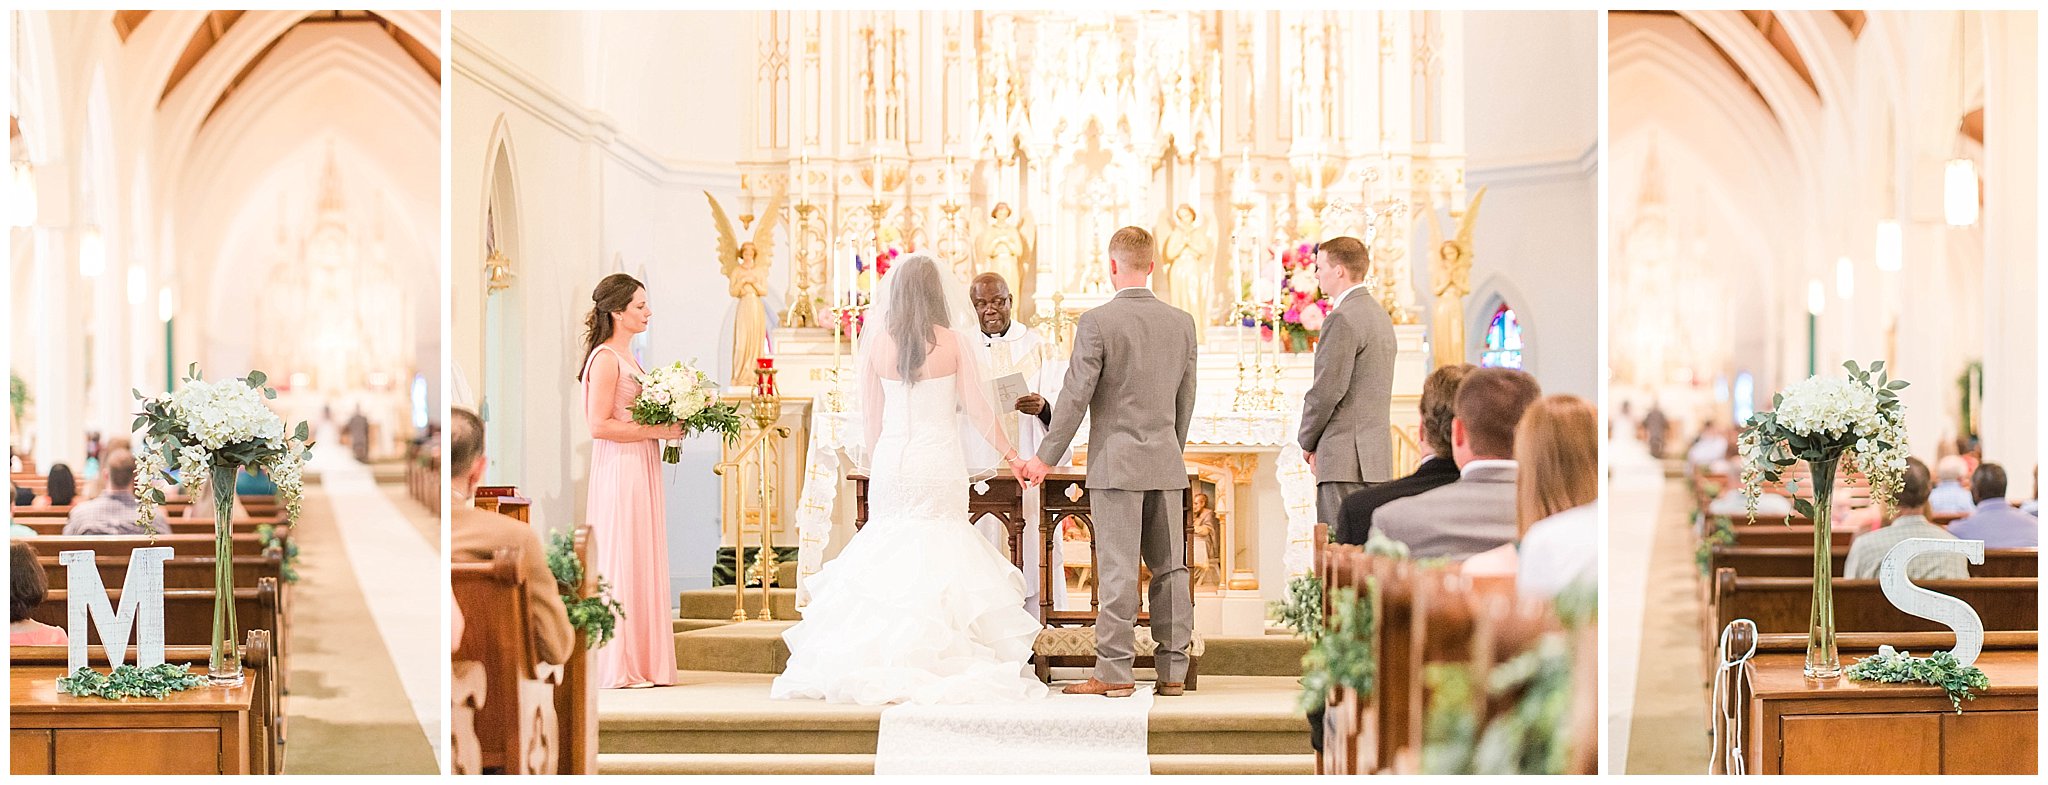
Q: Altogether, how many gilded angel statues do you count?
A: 4